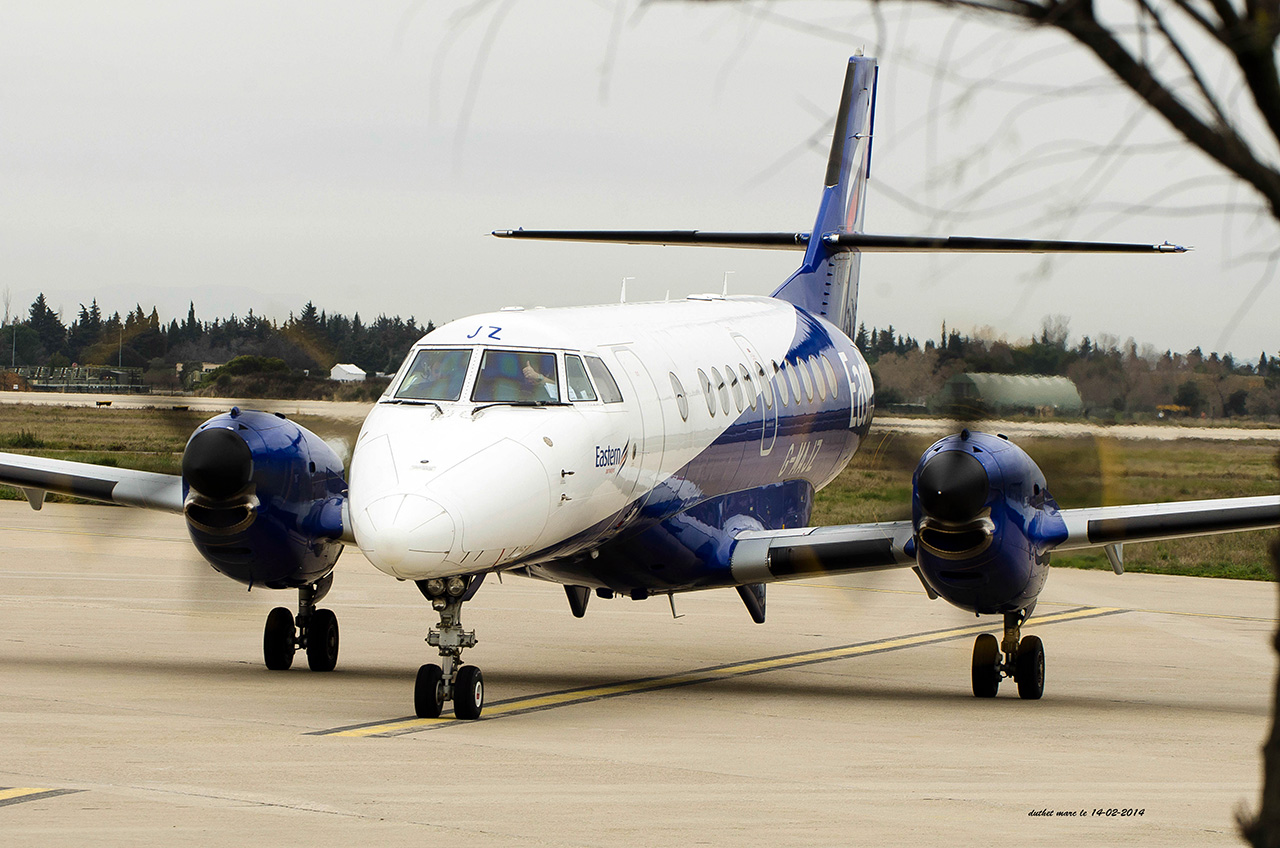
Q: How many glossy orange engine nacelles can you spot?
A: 0